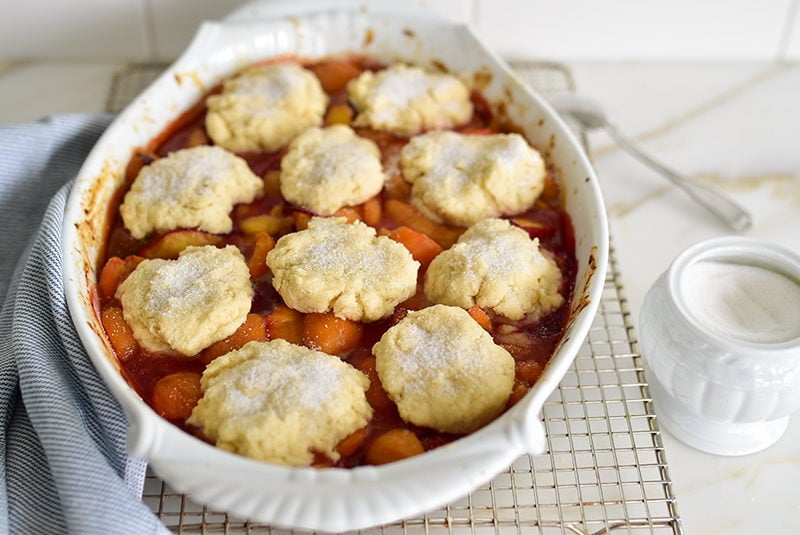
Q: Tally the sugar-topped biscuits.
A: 10